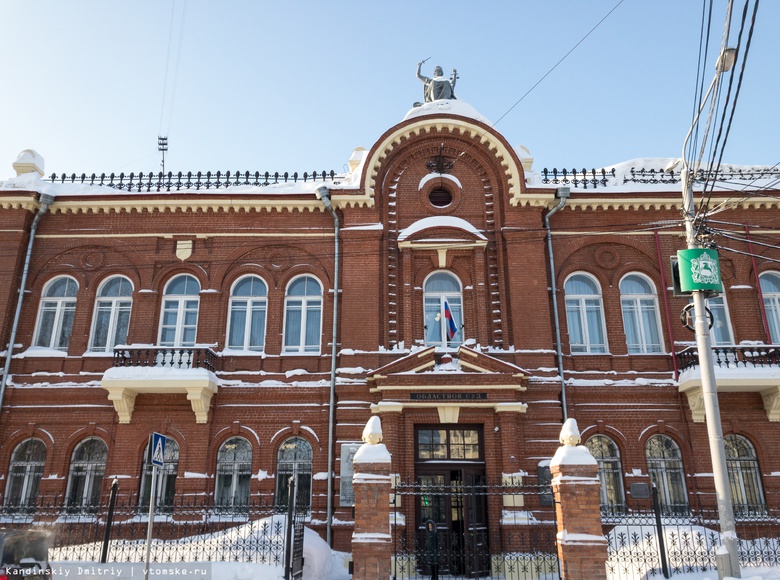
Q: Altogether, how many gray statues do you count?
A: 1